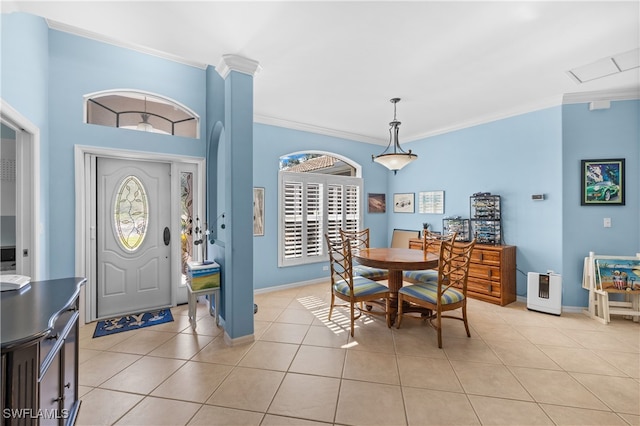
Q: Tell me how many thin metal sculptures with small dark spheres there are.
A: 1